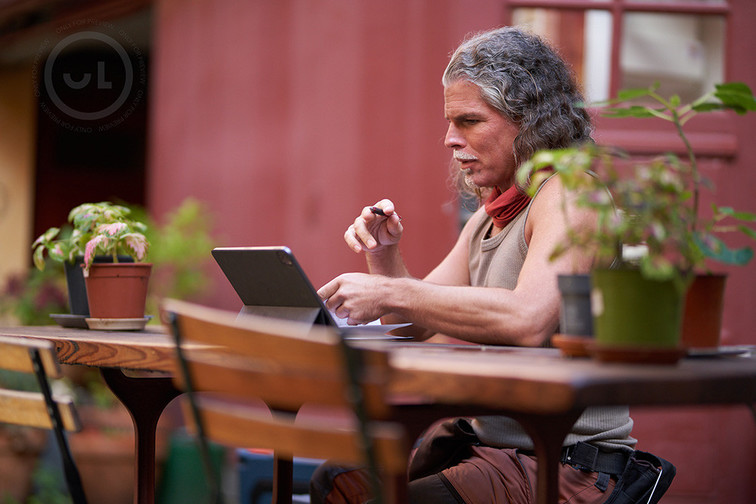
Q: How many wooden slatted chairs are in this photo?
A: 2